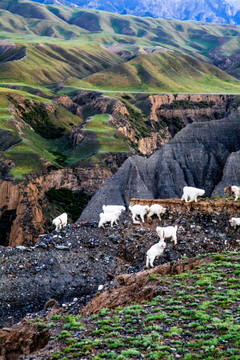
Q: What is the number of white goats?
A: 10